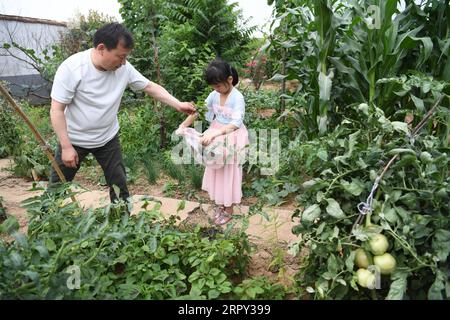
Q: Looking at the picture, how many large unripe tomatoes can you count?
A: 4